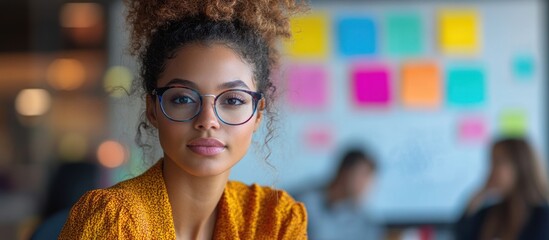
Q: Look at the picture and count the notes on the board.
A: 12